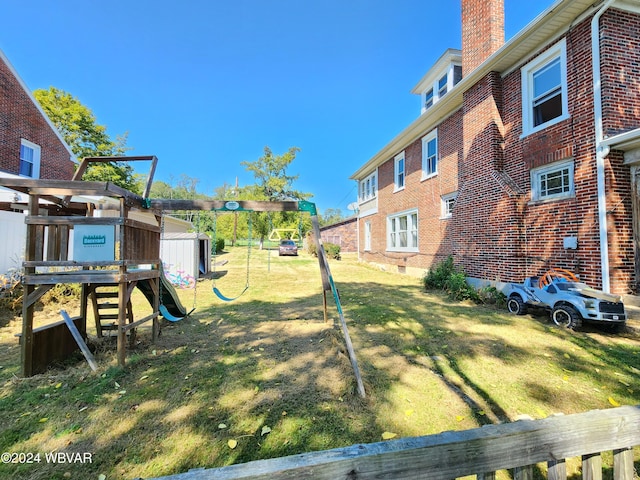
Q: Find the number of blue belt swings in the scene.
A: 2